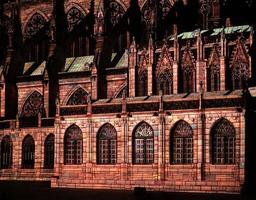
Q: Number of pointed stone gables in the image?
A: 5